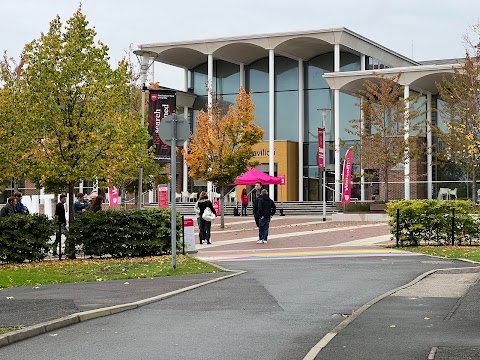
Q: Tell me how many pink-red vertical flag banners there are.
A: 3